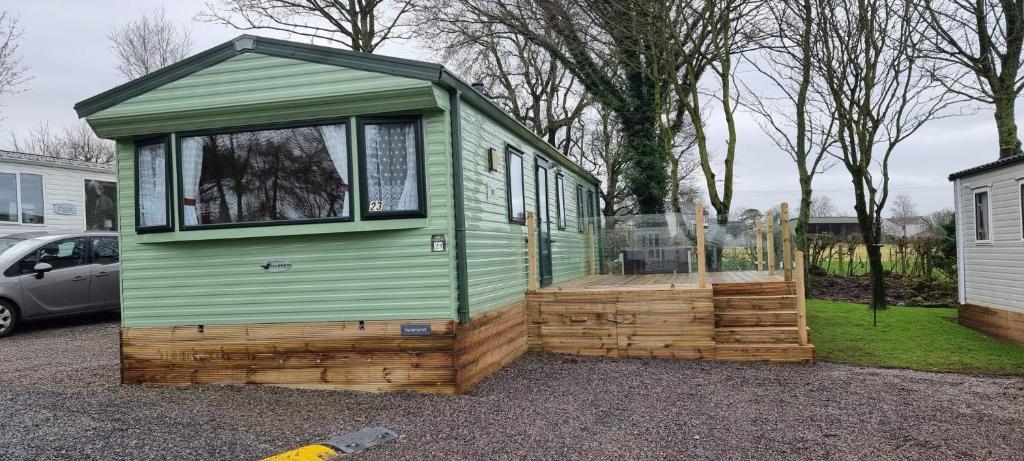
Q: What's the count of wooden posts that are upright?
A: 7